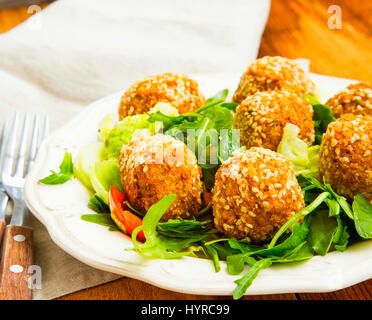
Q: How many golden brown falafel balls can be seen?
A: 7